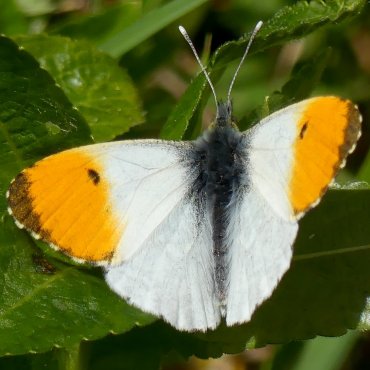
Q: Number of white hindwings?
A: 2